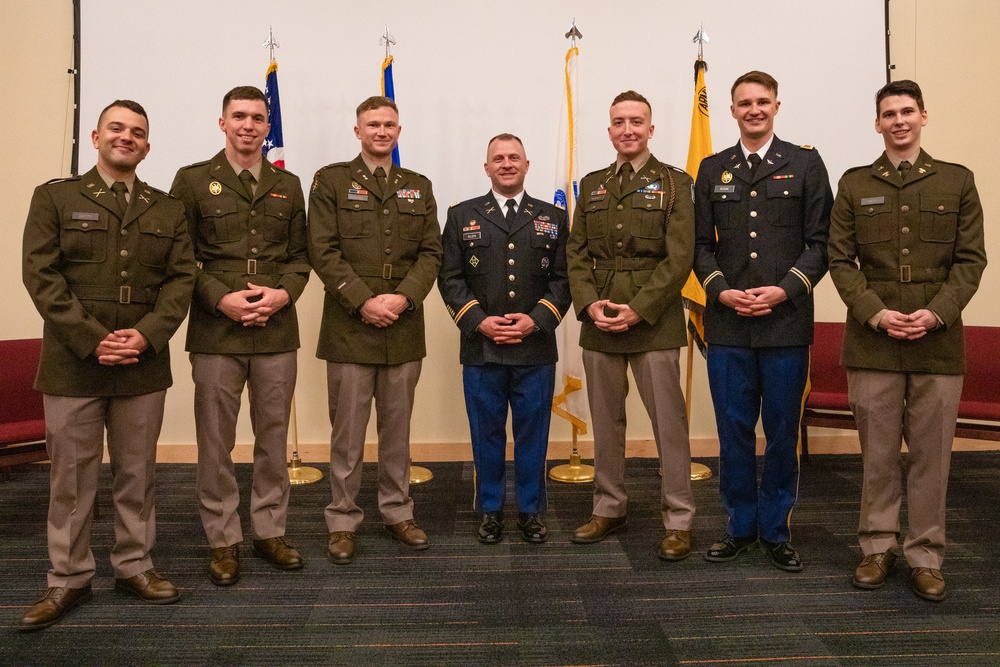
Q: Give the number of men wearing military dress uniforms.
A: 7